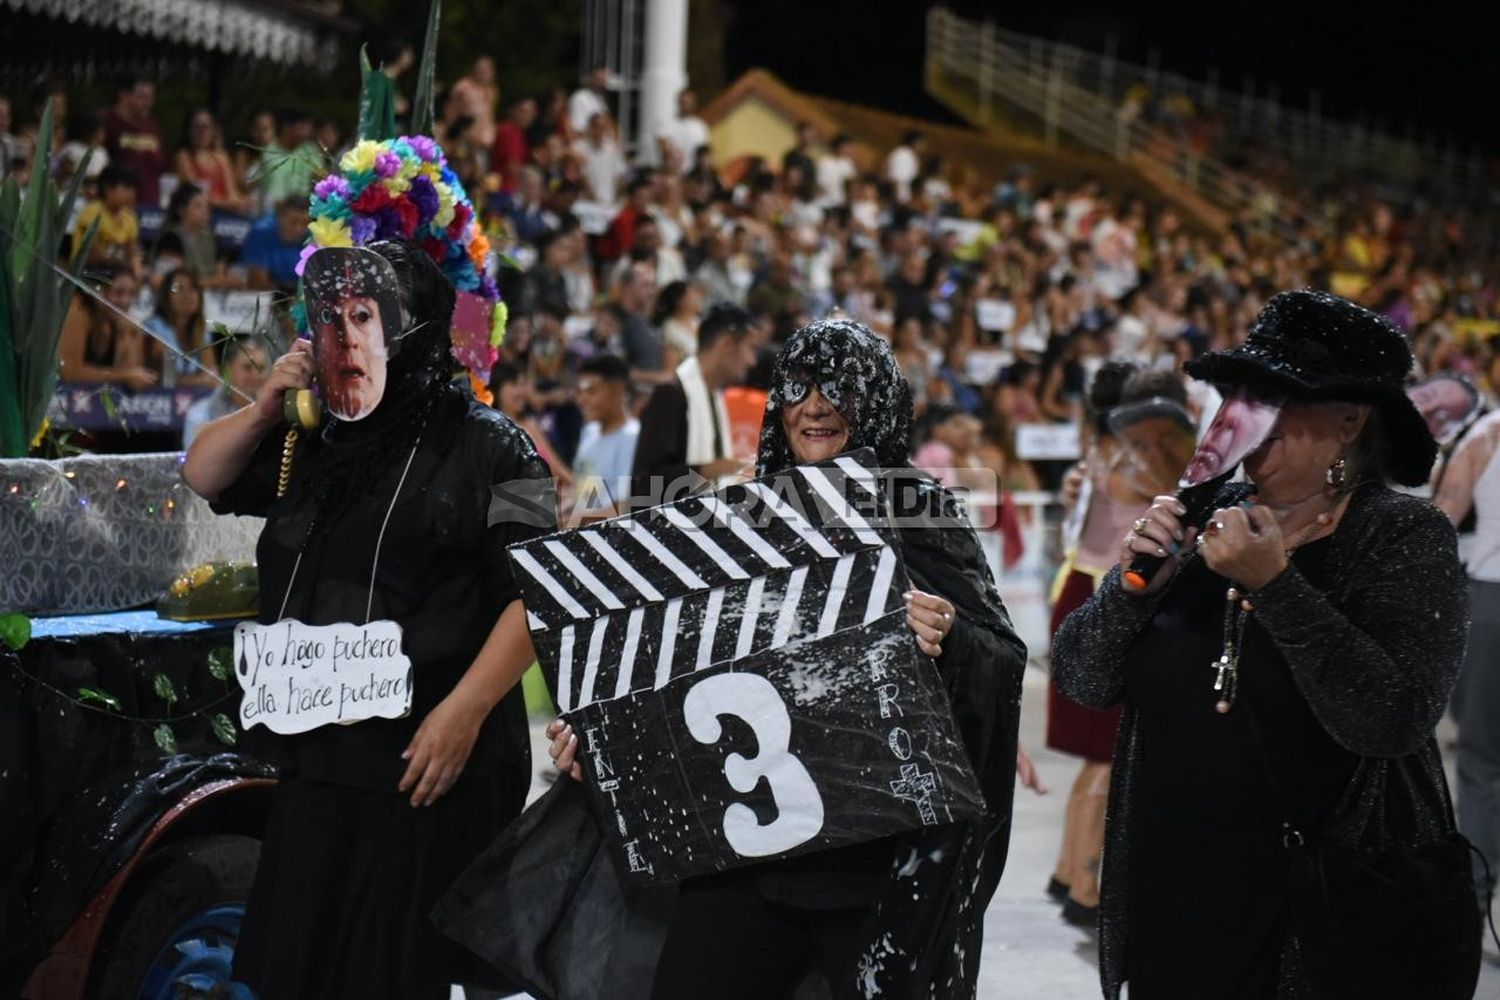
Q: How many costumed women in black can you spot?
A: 3